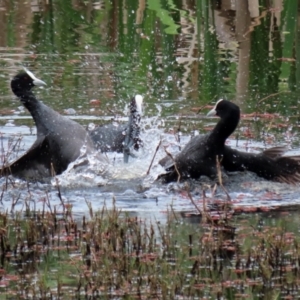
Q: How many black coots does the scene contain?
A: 3